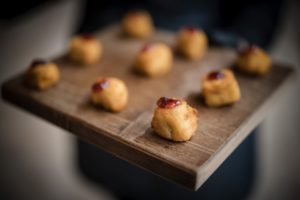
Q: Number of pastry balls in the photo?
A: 9